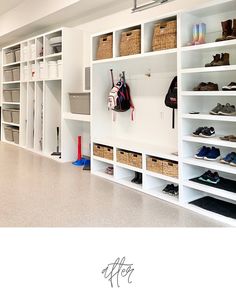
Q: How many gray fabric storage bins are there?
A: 11